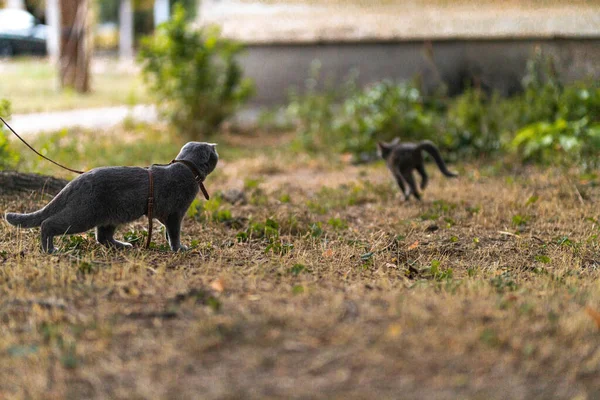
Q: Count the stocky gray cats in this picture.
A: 1